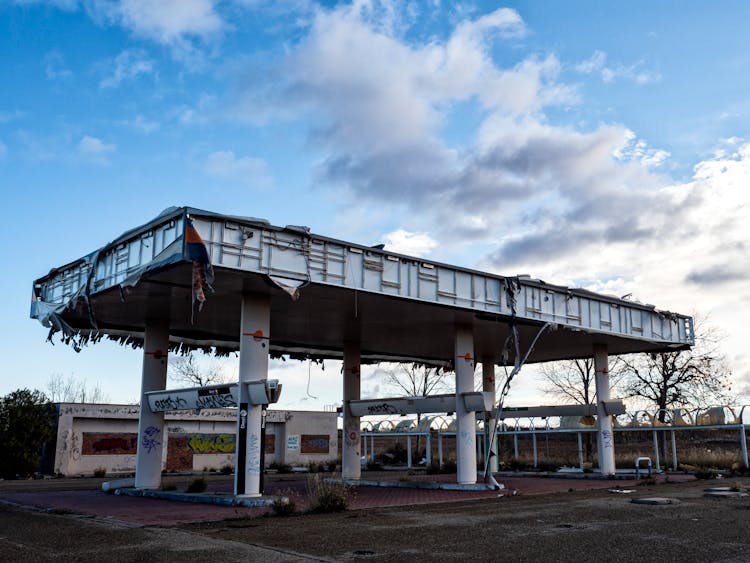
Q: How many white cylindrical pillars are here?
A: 6